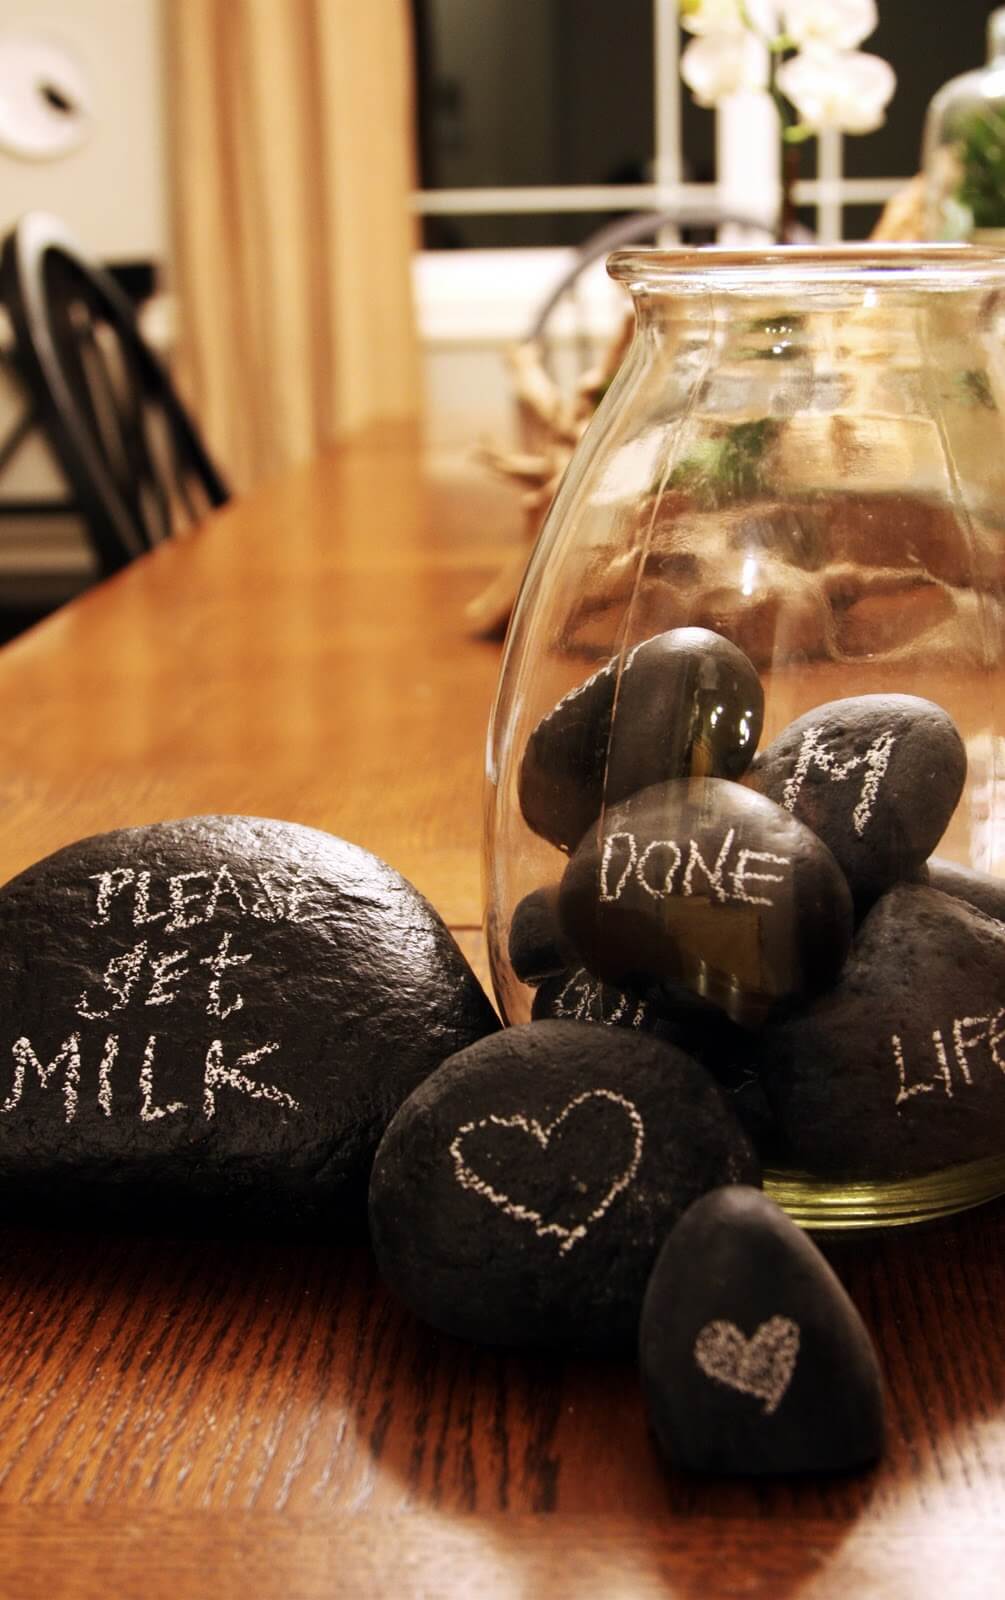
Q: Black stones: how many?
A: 10